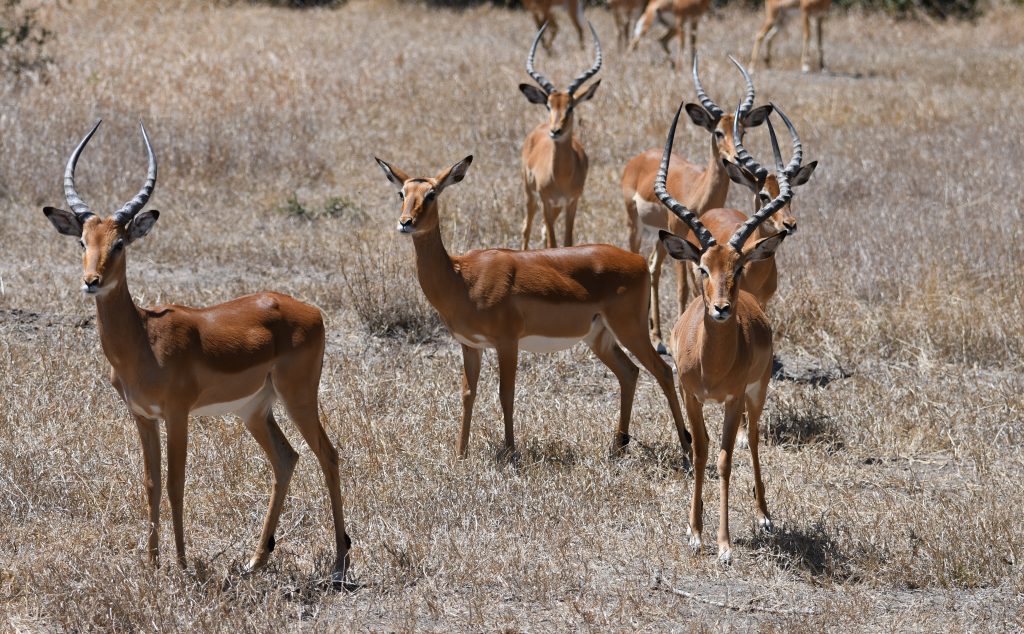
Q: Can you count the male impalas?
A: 5